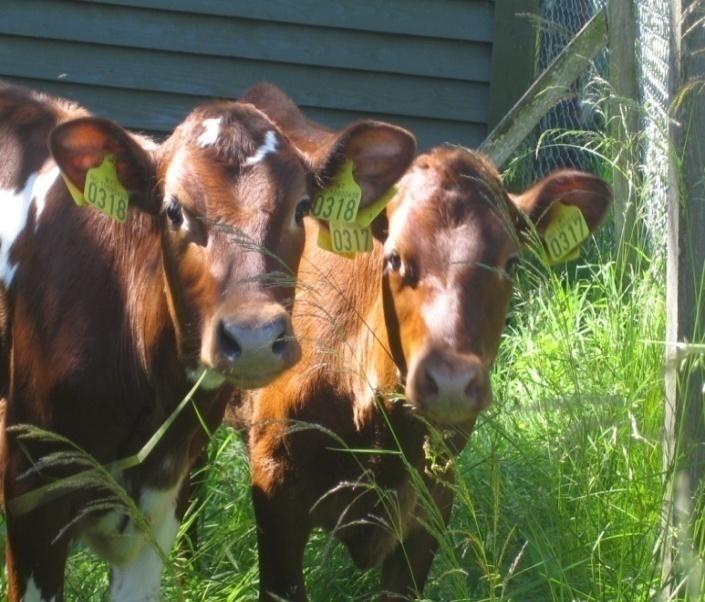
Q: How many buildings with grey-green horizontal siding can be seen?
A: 1